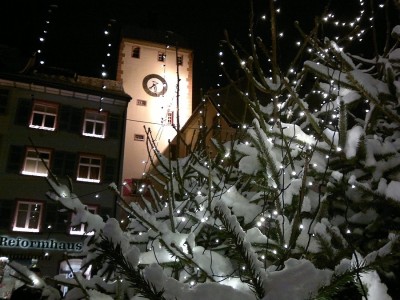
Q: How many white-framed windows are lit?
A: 6